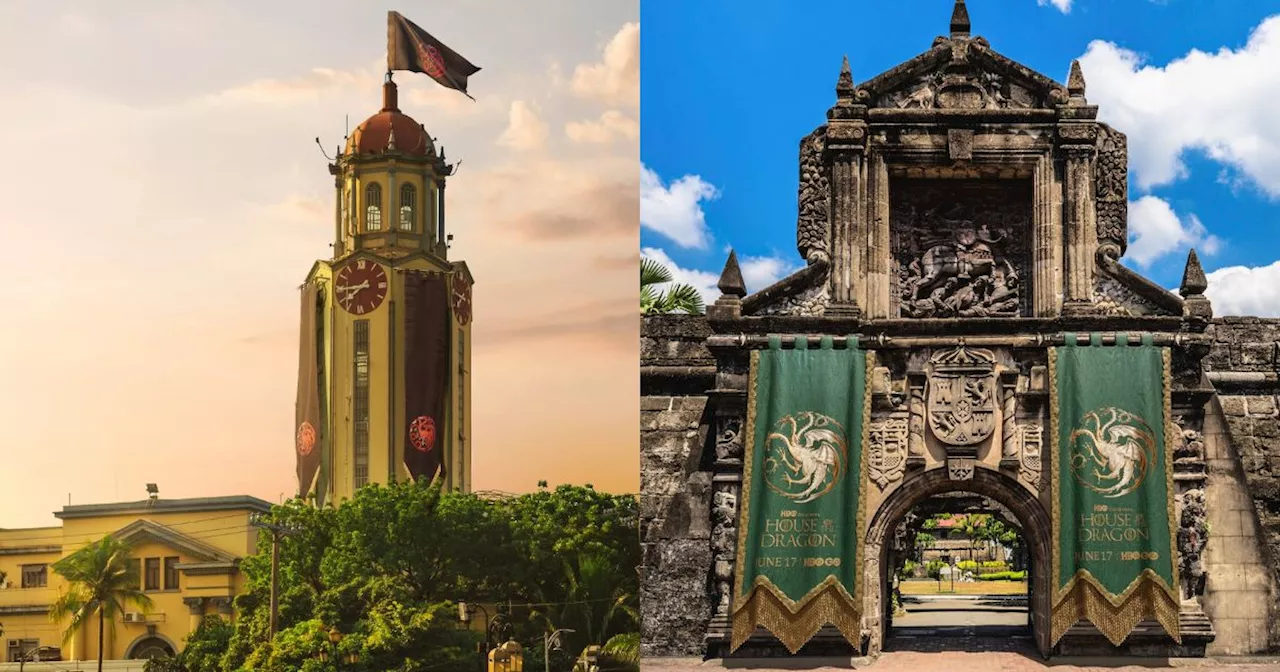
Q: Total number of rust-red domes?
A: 1